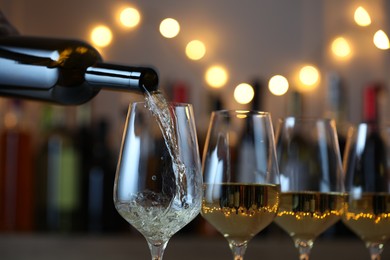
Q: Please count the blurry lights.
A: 11